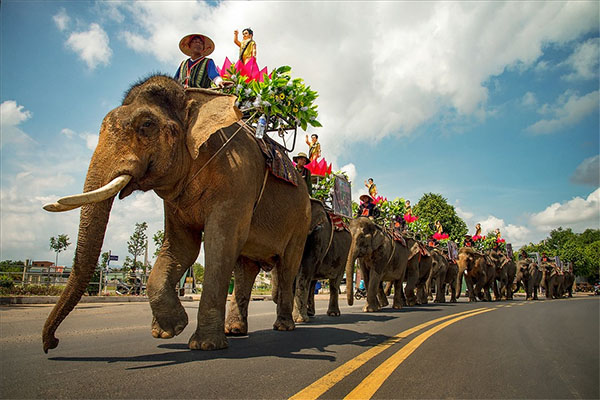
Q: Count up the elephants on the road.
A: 10